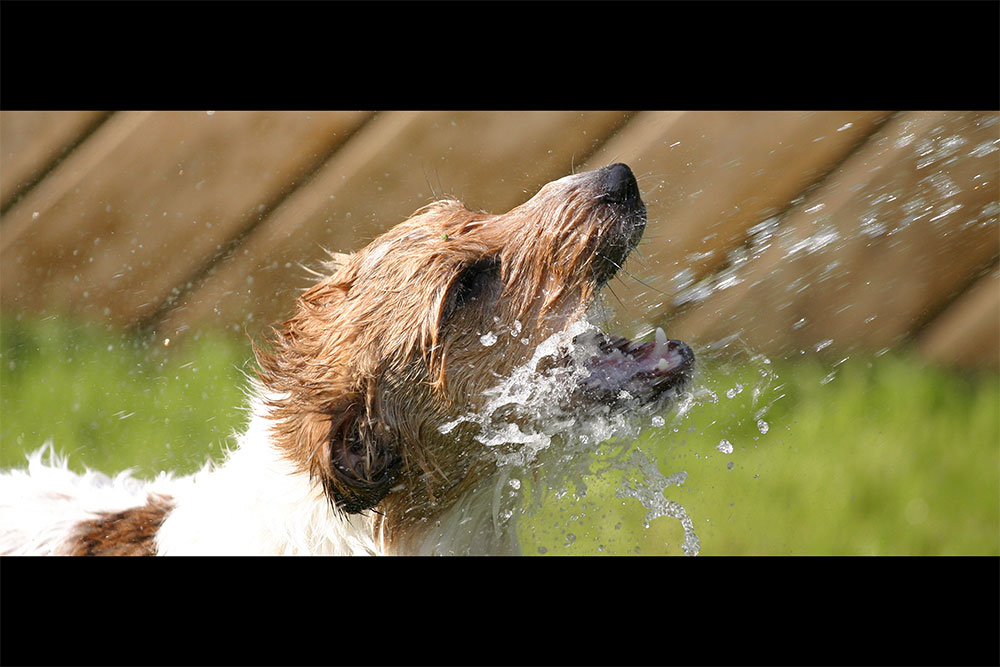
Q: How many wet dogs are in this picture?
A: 1